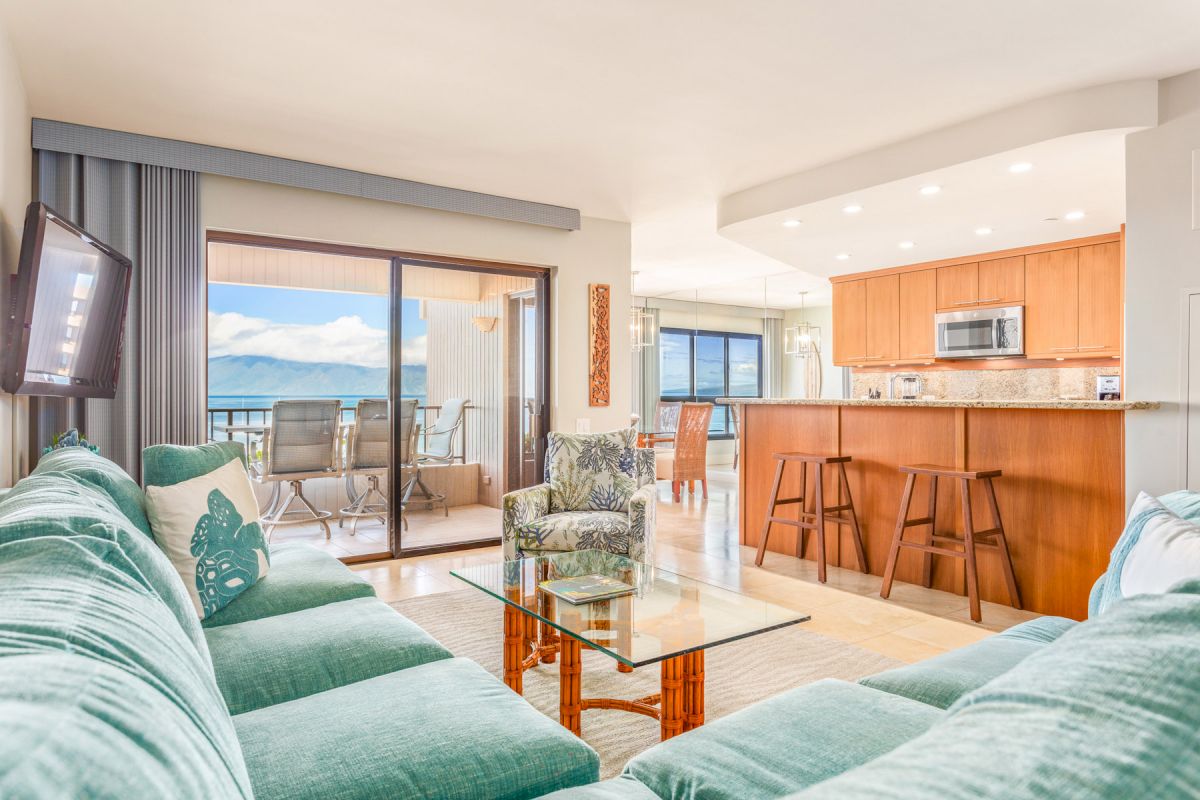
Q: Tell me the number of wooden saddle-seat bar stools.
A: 2